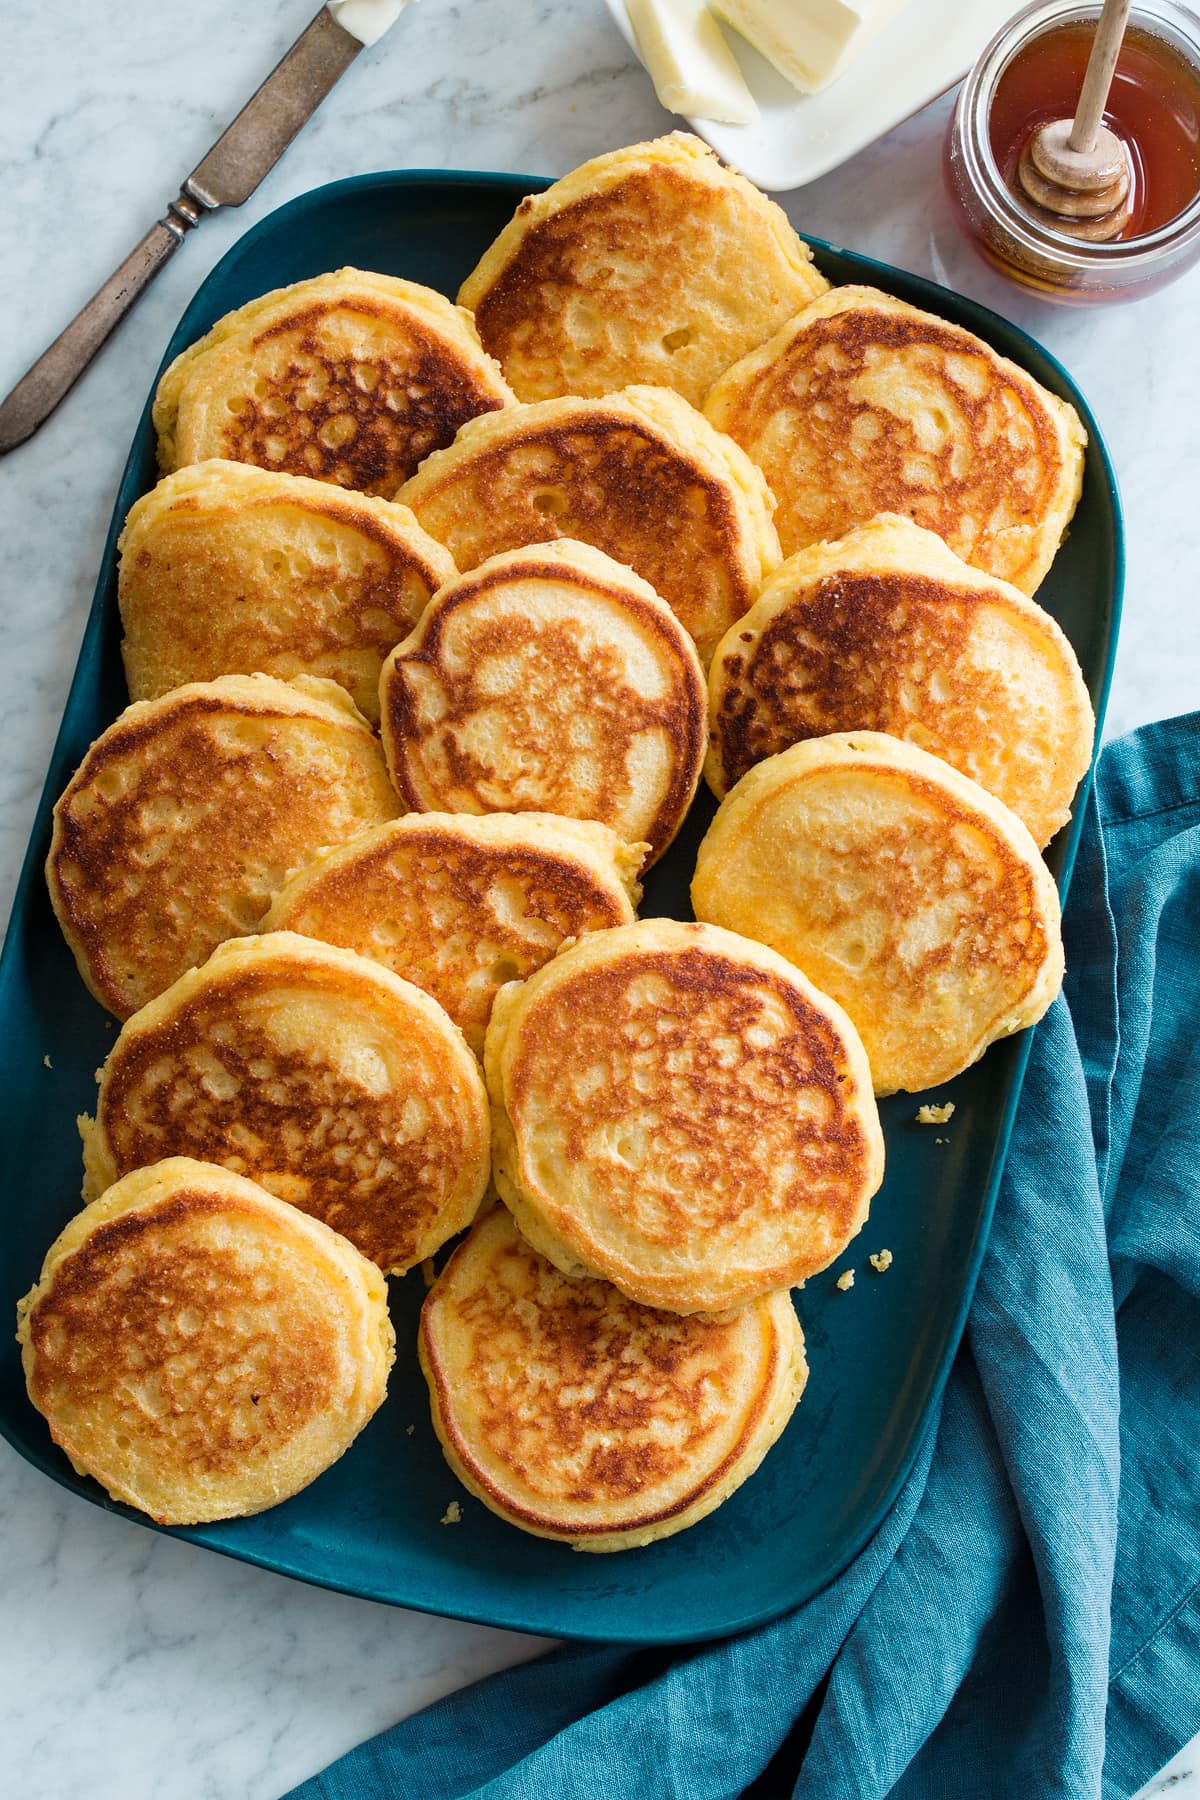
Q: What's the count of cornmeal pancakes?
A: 14